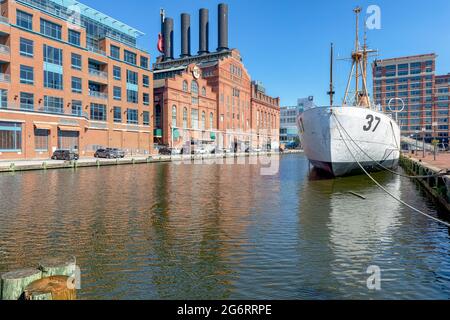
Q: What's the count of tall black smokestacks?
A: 4